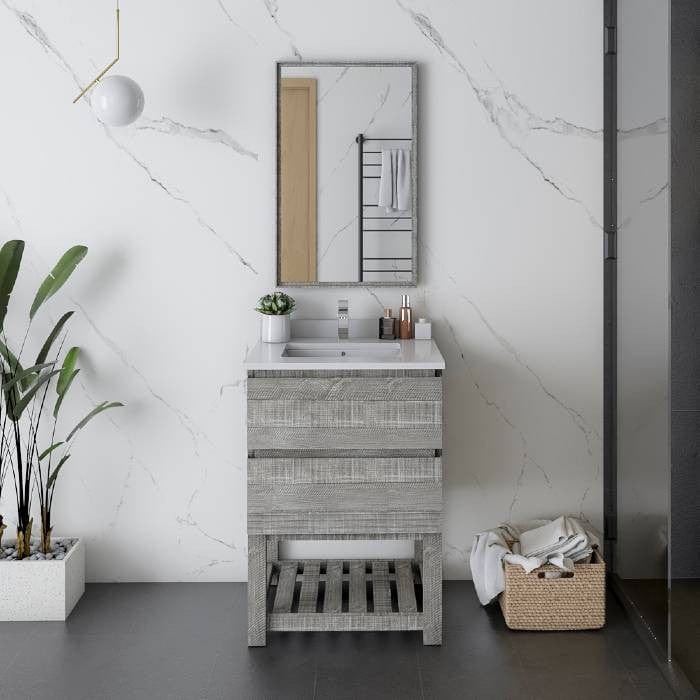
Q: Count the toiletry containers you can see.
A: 3